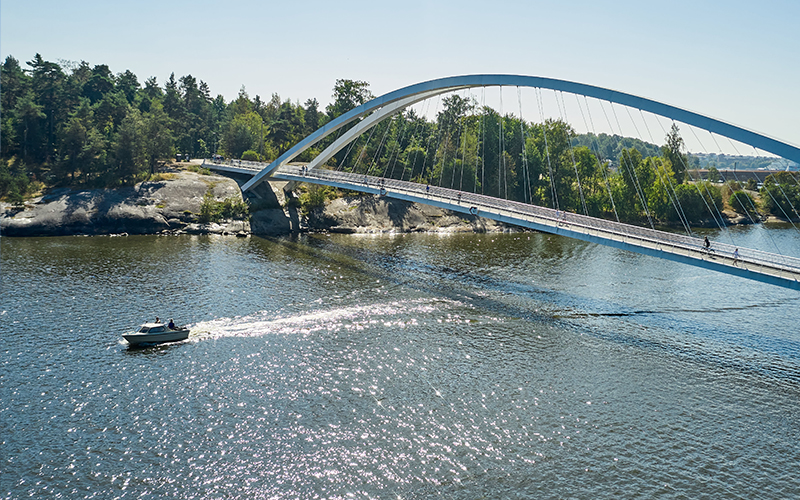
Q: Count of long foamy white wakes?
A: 1